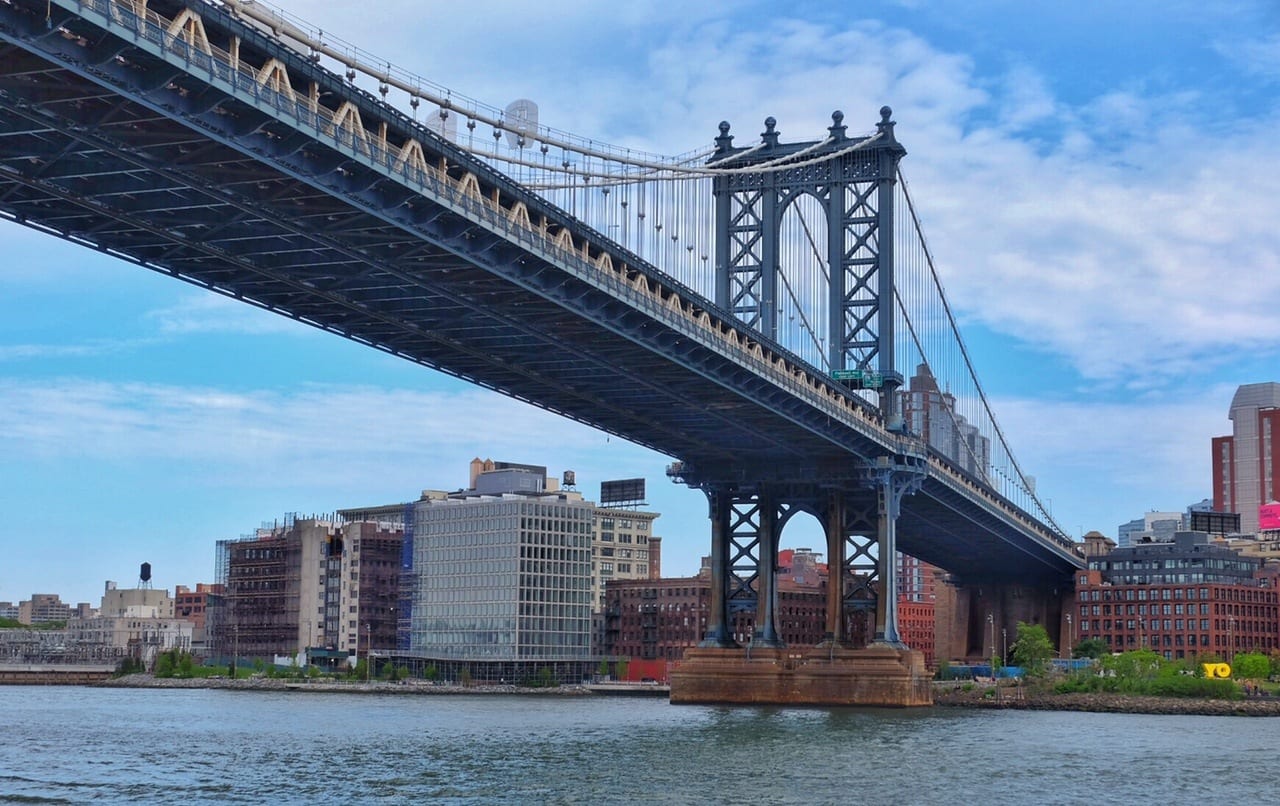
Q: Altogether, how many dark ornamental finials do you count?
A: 4